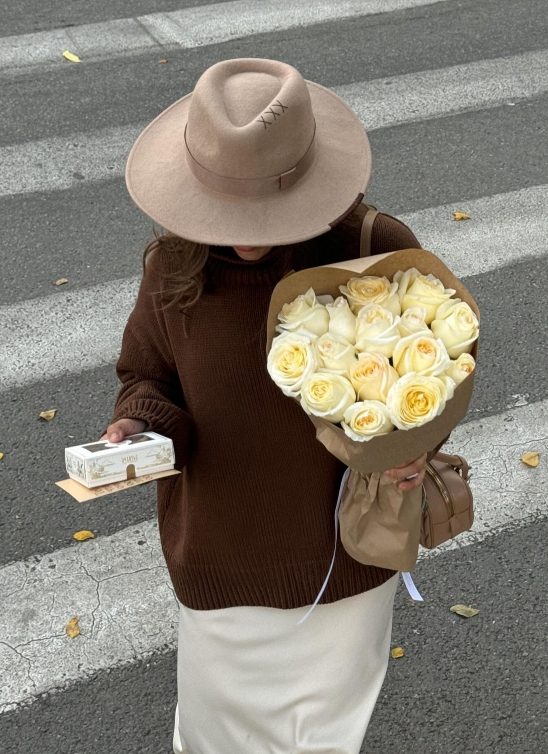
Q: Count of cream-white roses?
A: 15